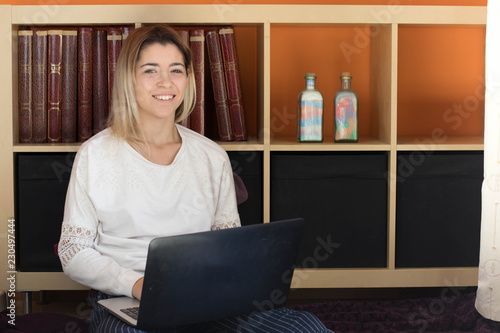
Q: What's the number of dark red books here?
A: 12